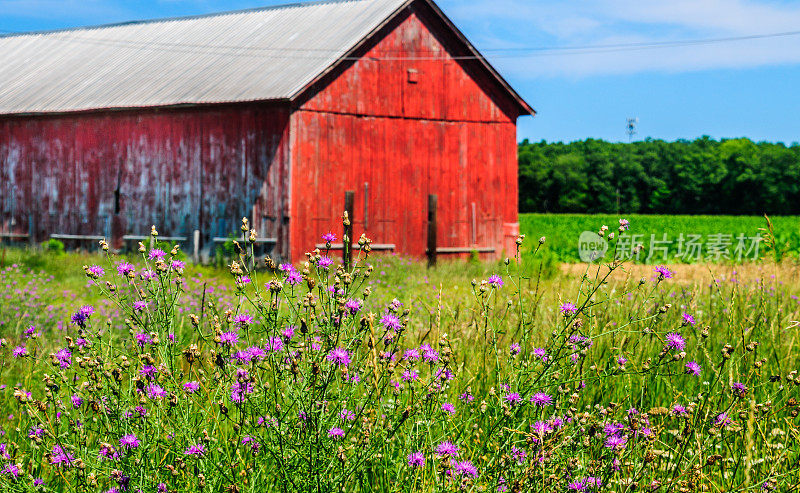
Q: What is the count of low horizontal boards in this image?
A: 6